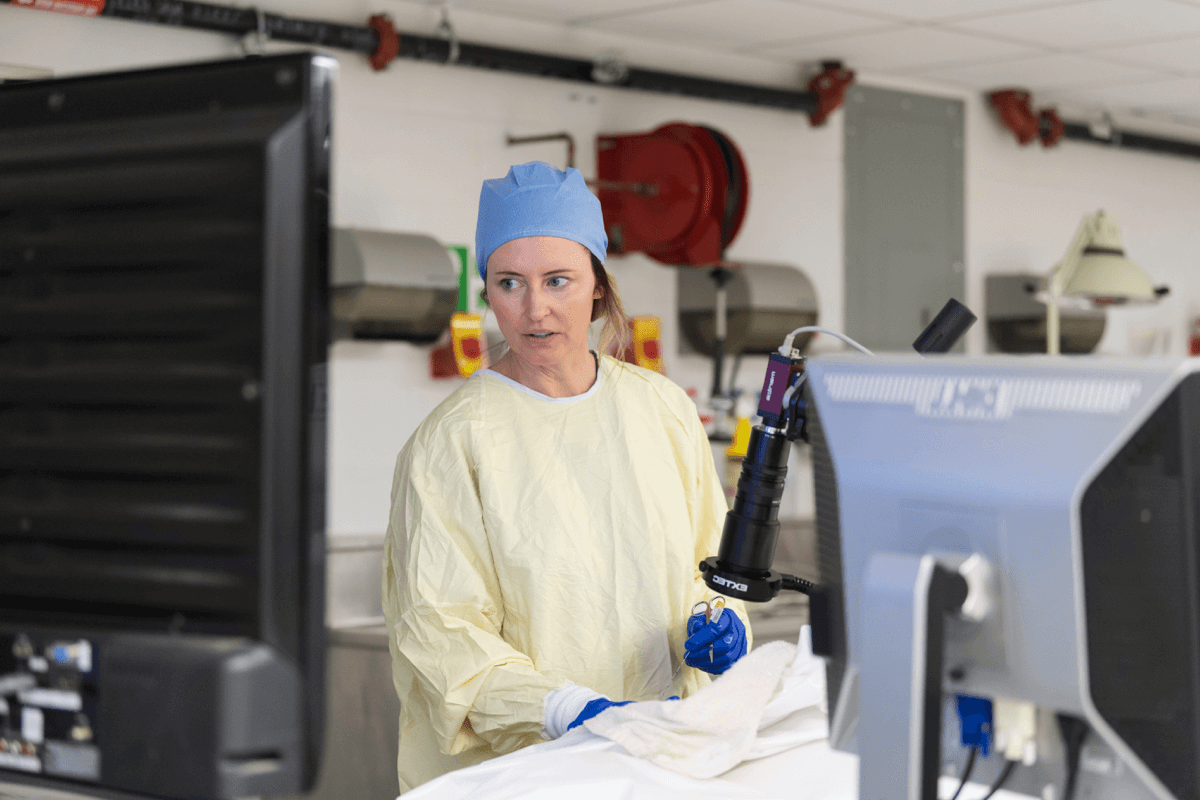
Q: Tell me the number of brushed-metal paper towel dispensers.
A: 3